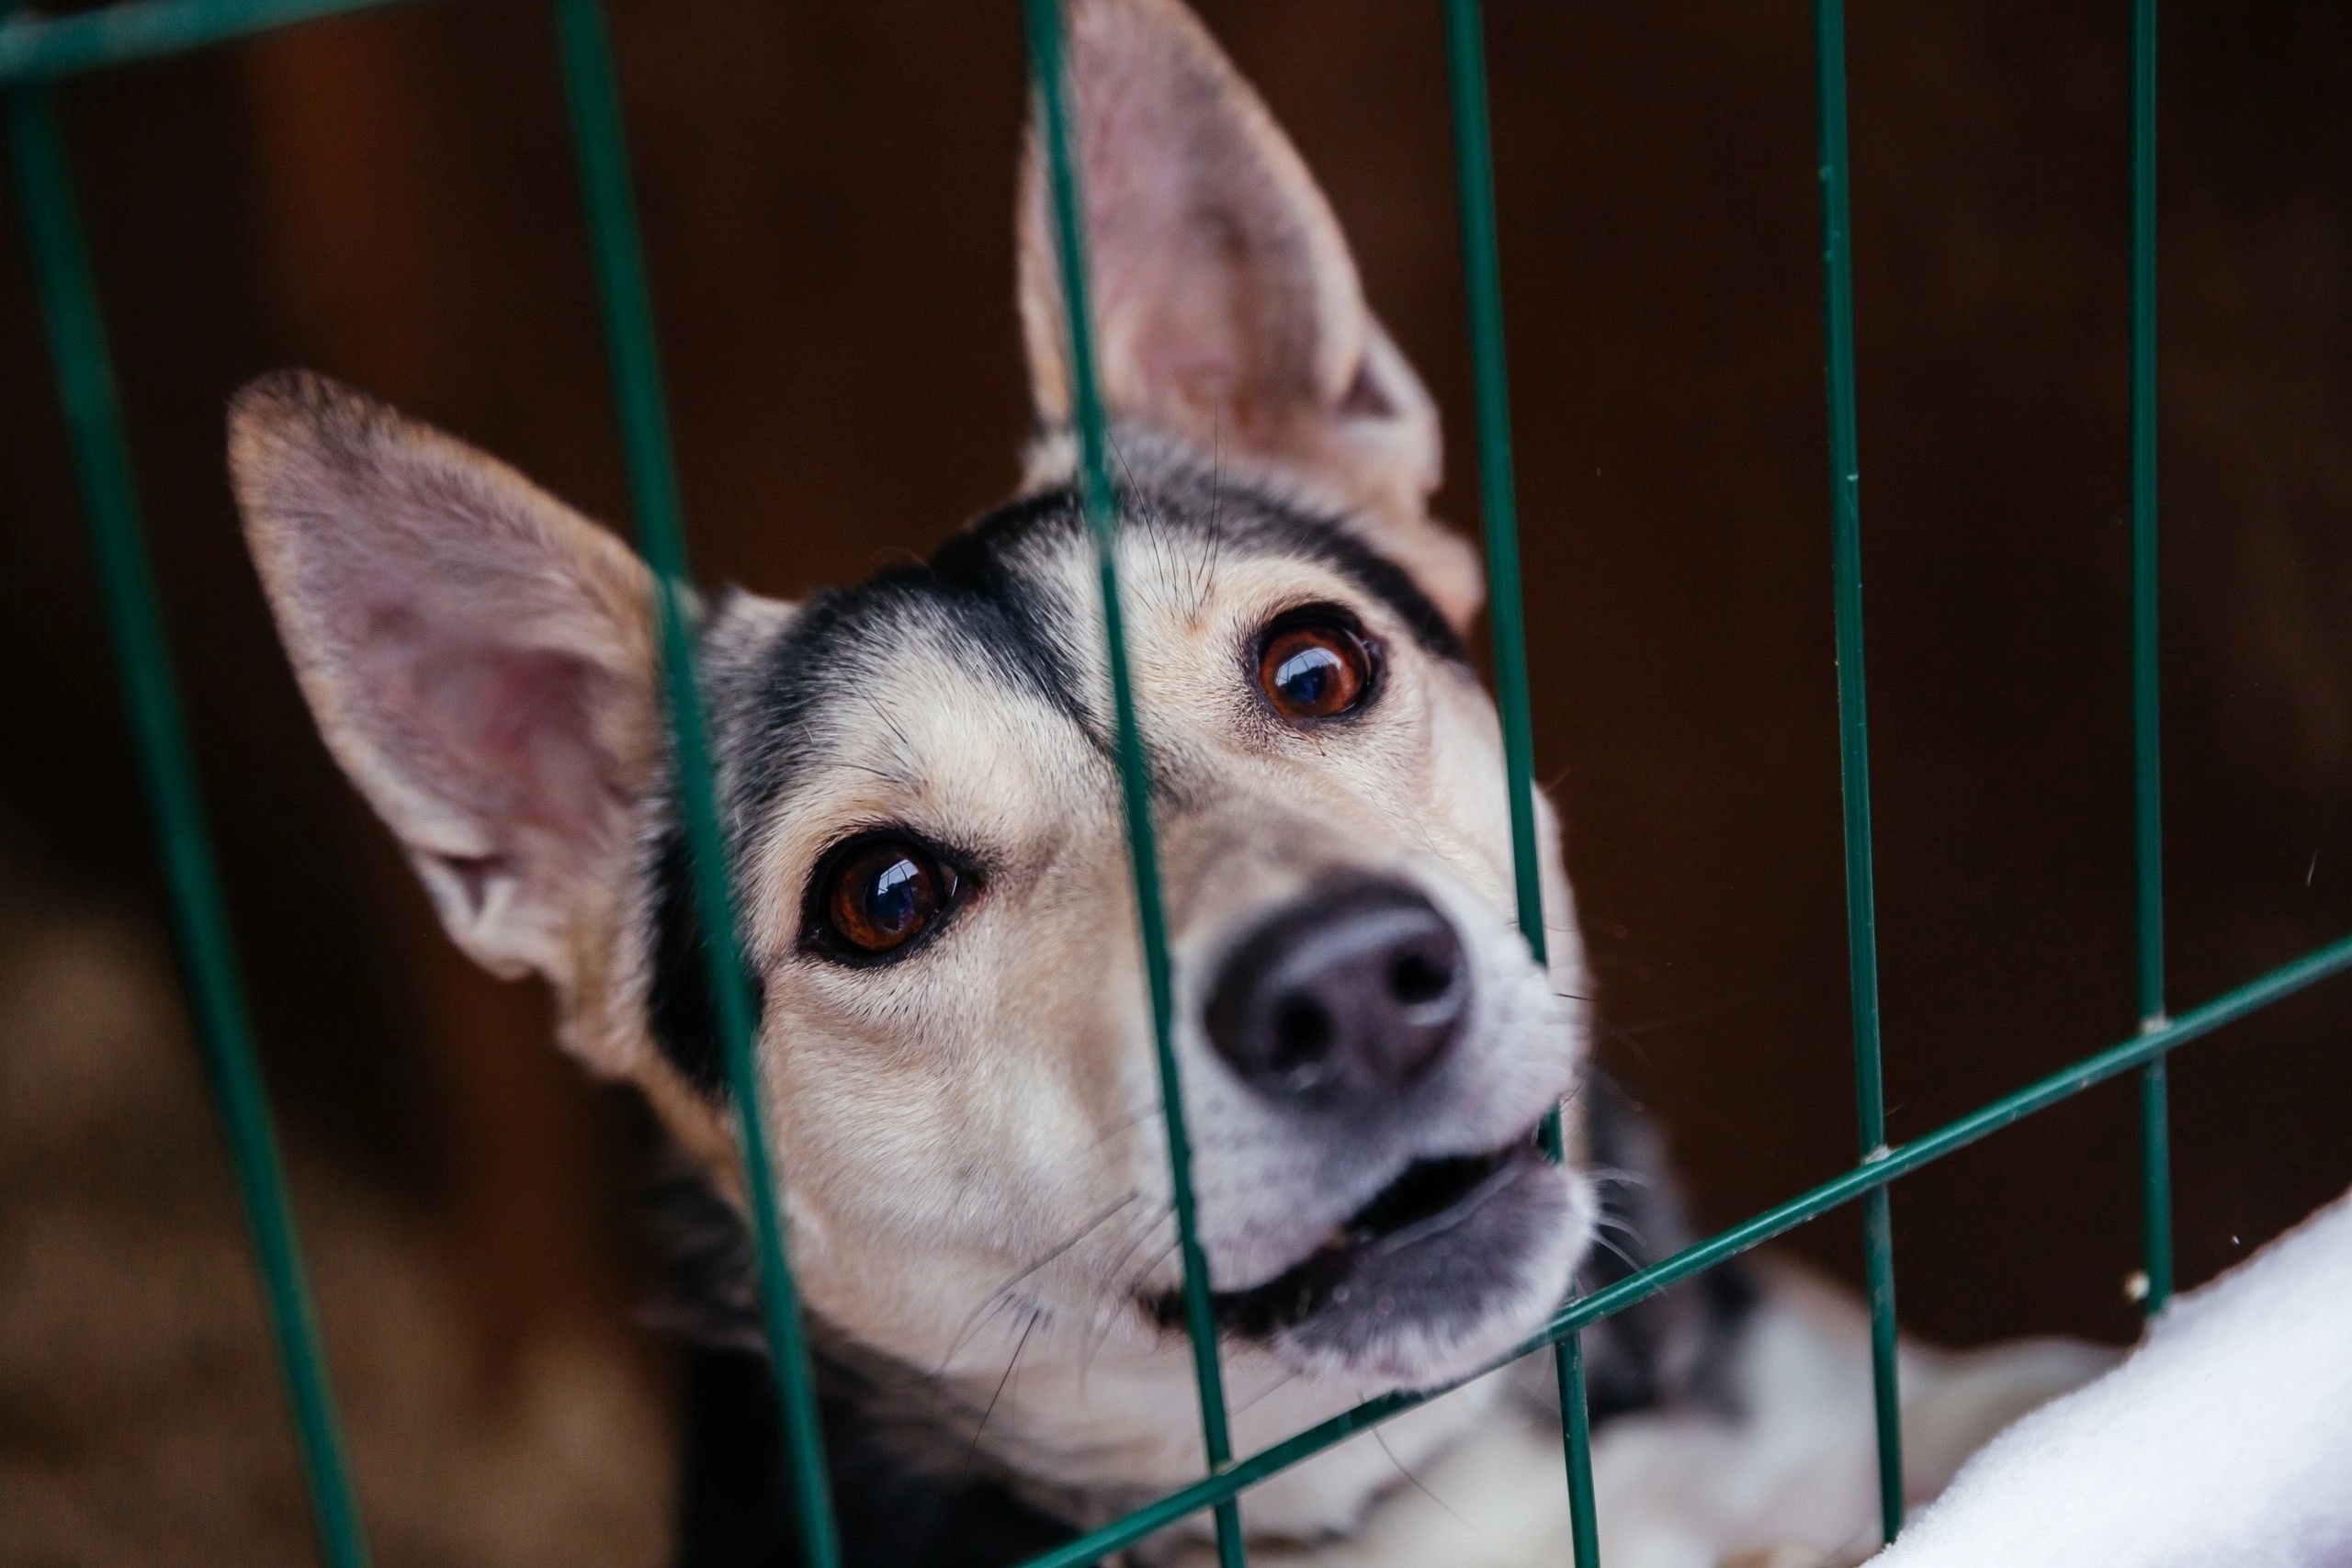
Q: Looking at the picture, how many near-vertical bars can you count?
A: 6